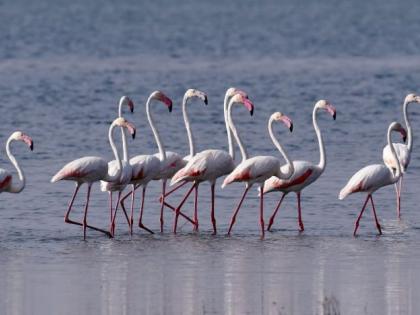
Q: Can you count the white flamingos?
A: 11